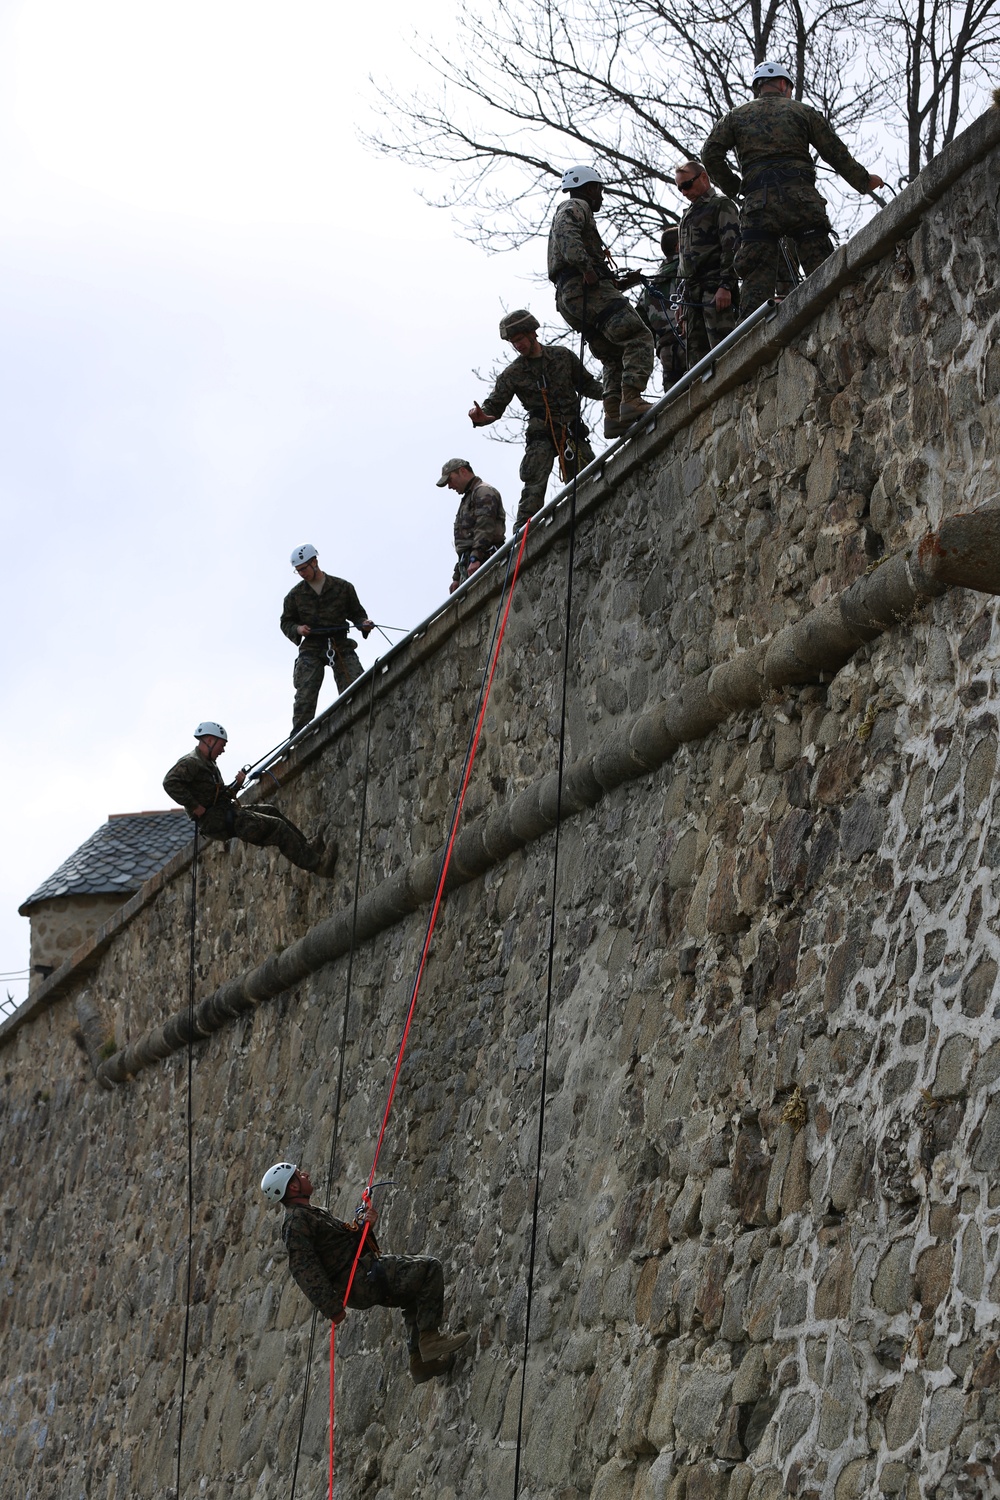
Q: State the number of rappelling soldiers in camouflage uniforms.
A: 2